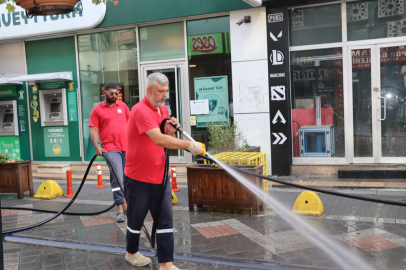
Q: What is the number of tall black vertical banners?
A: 1